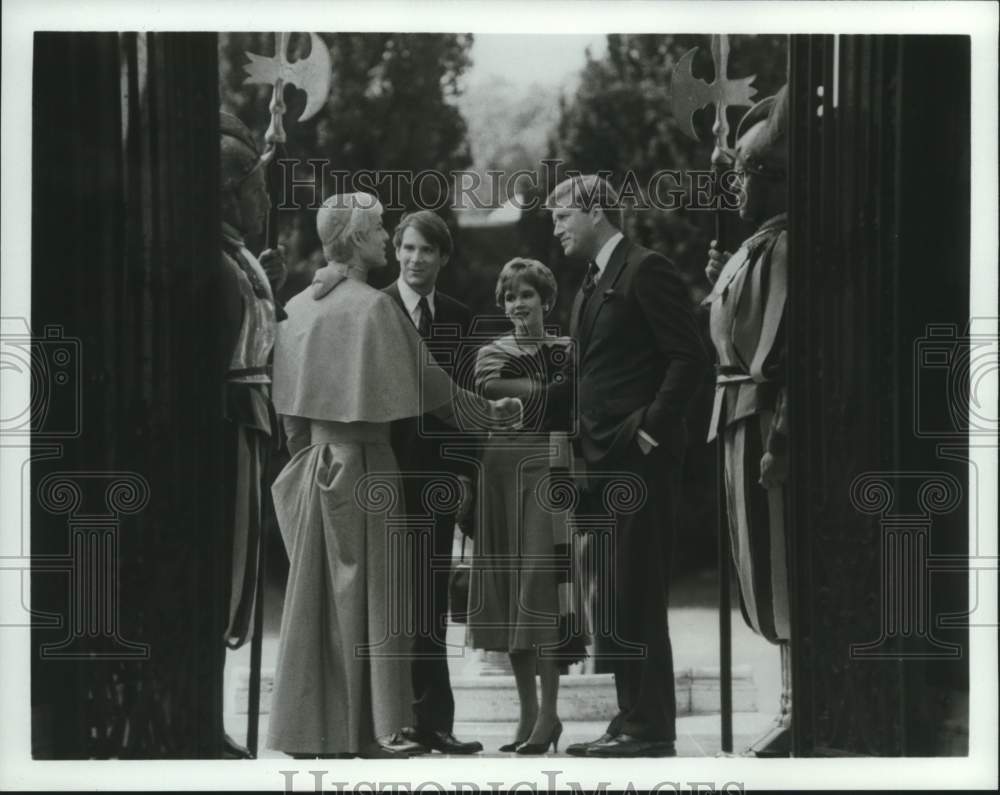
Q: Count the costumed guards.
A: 2